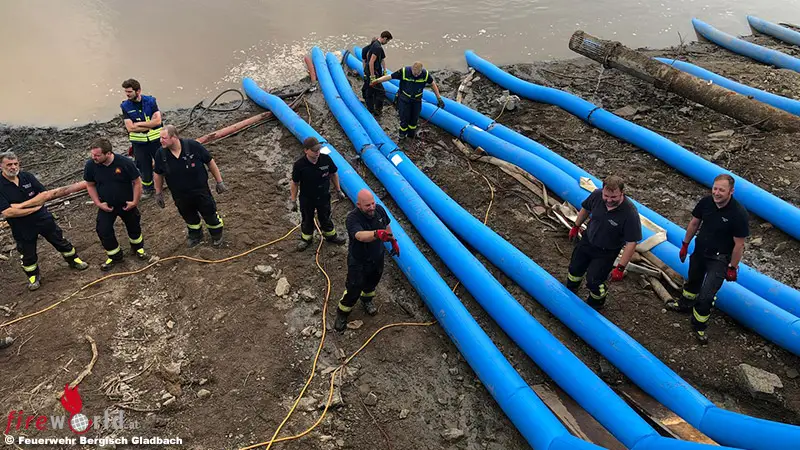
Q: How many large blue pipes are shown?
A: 9